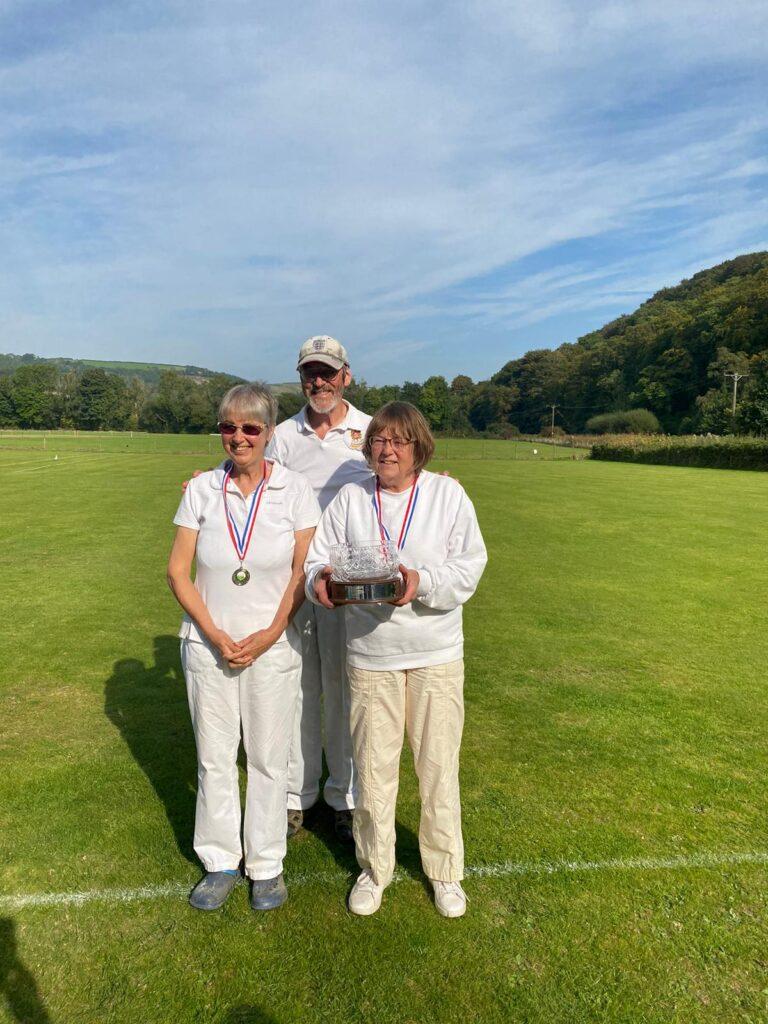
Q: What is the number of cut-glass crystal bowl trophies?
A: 1